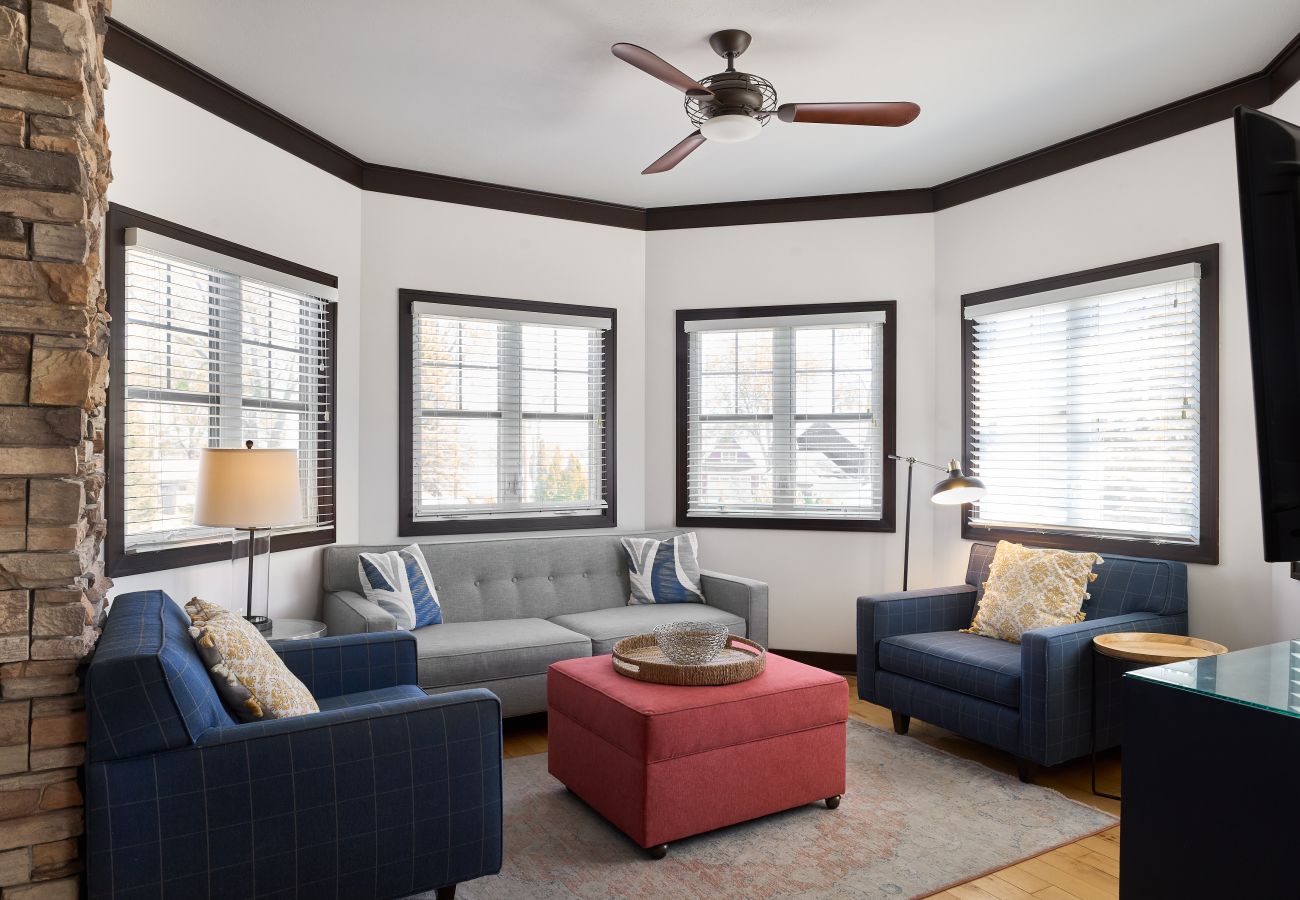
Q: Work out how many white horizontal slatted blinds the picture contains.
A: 4